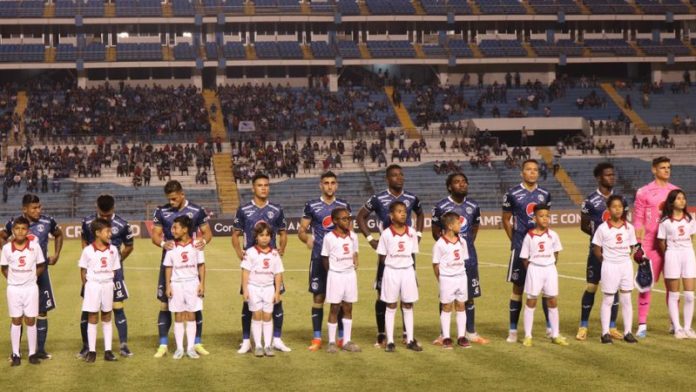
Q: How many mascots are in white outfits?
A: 10